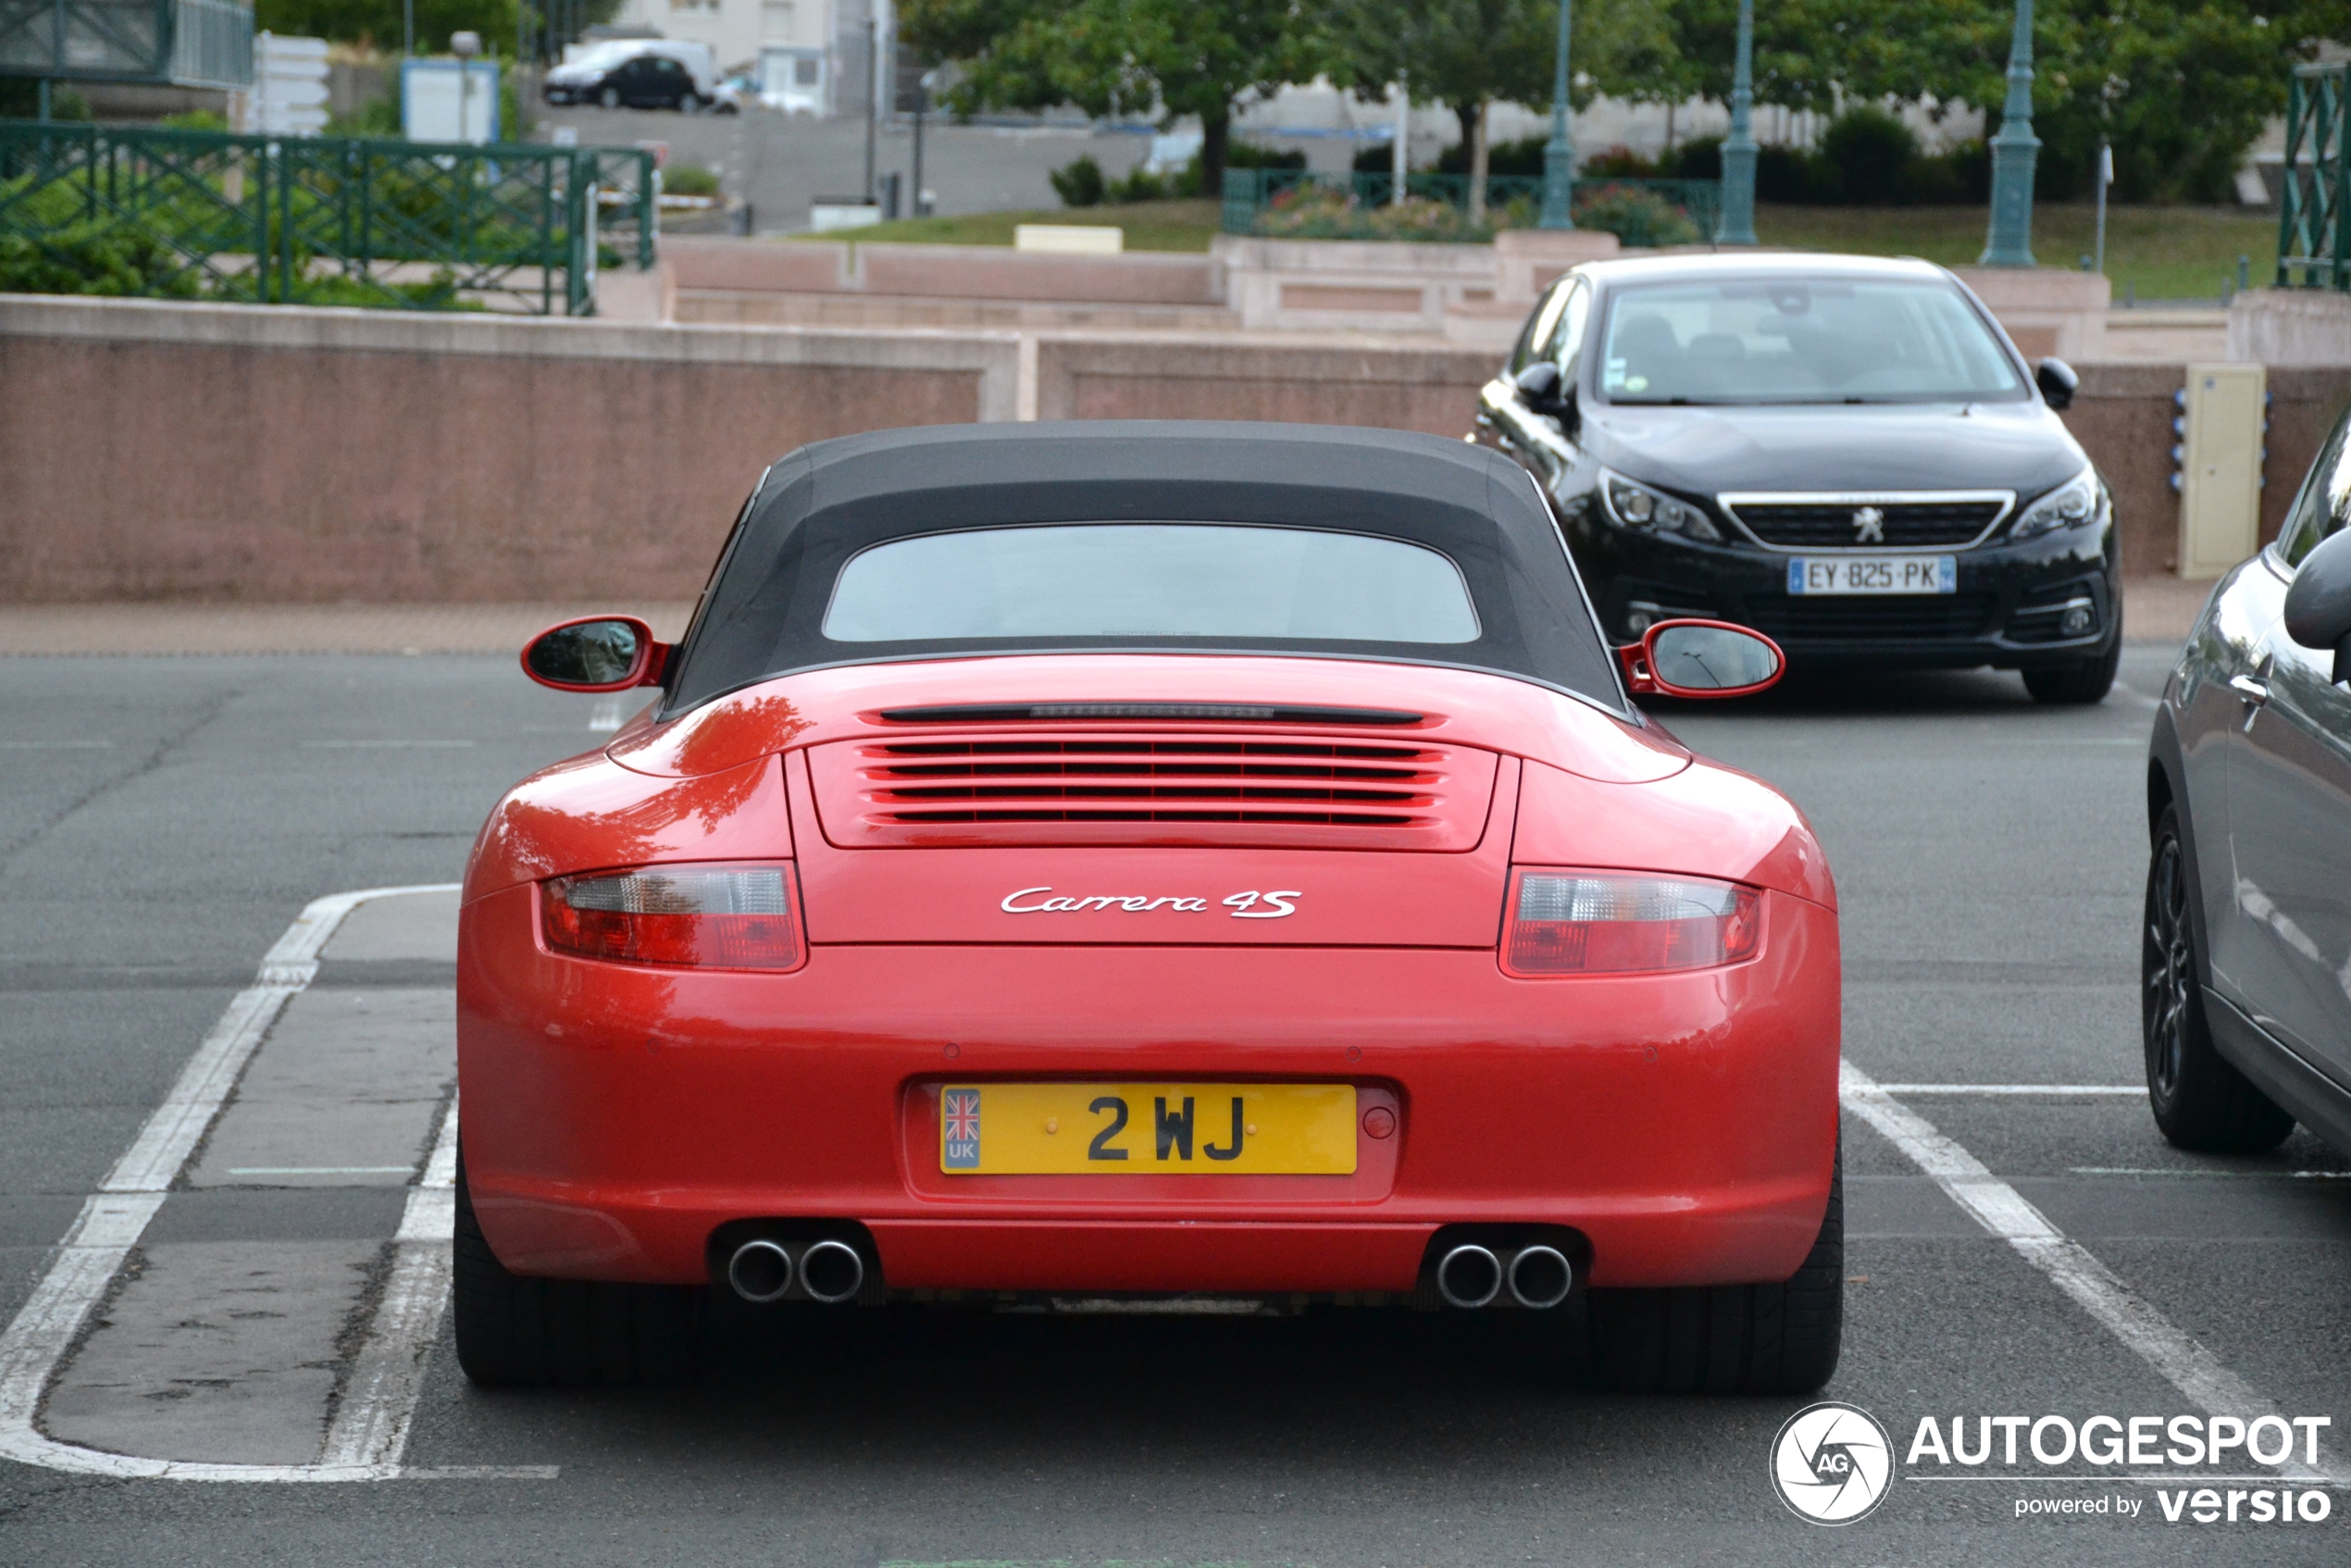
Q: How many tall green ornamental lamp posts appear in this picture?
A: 3